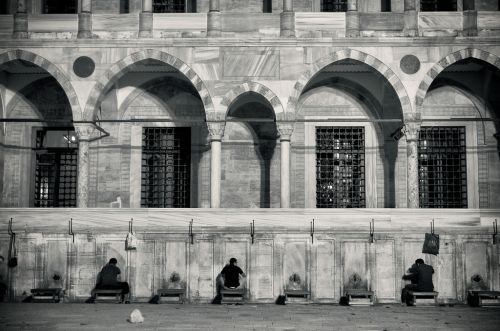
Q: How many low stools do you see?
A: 8